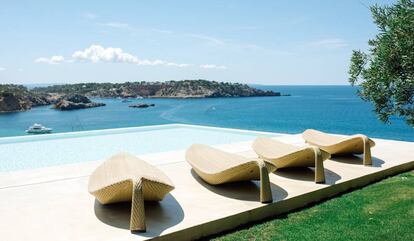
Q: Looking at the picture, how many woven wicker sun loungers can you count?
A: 4